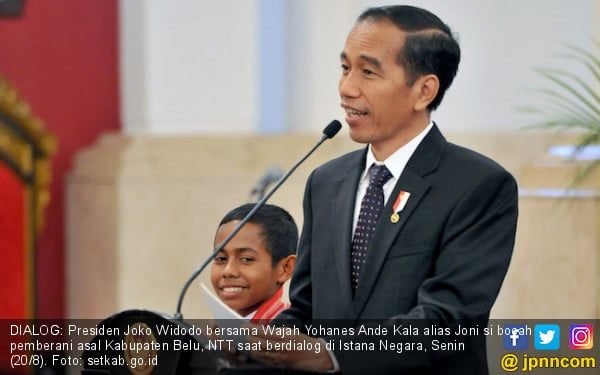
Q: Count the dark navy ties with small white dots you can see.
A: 1